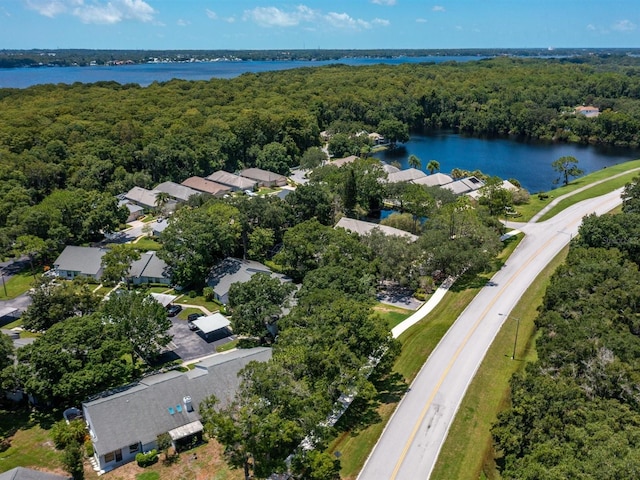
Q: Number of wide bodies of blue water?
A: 2